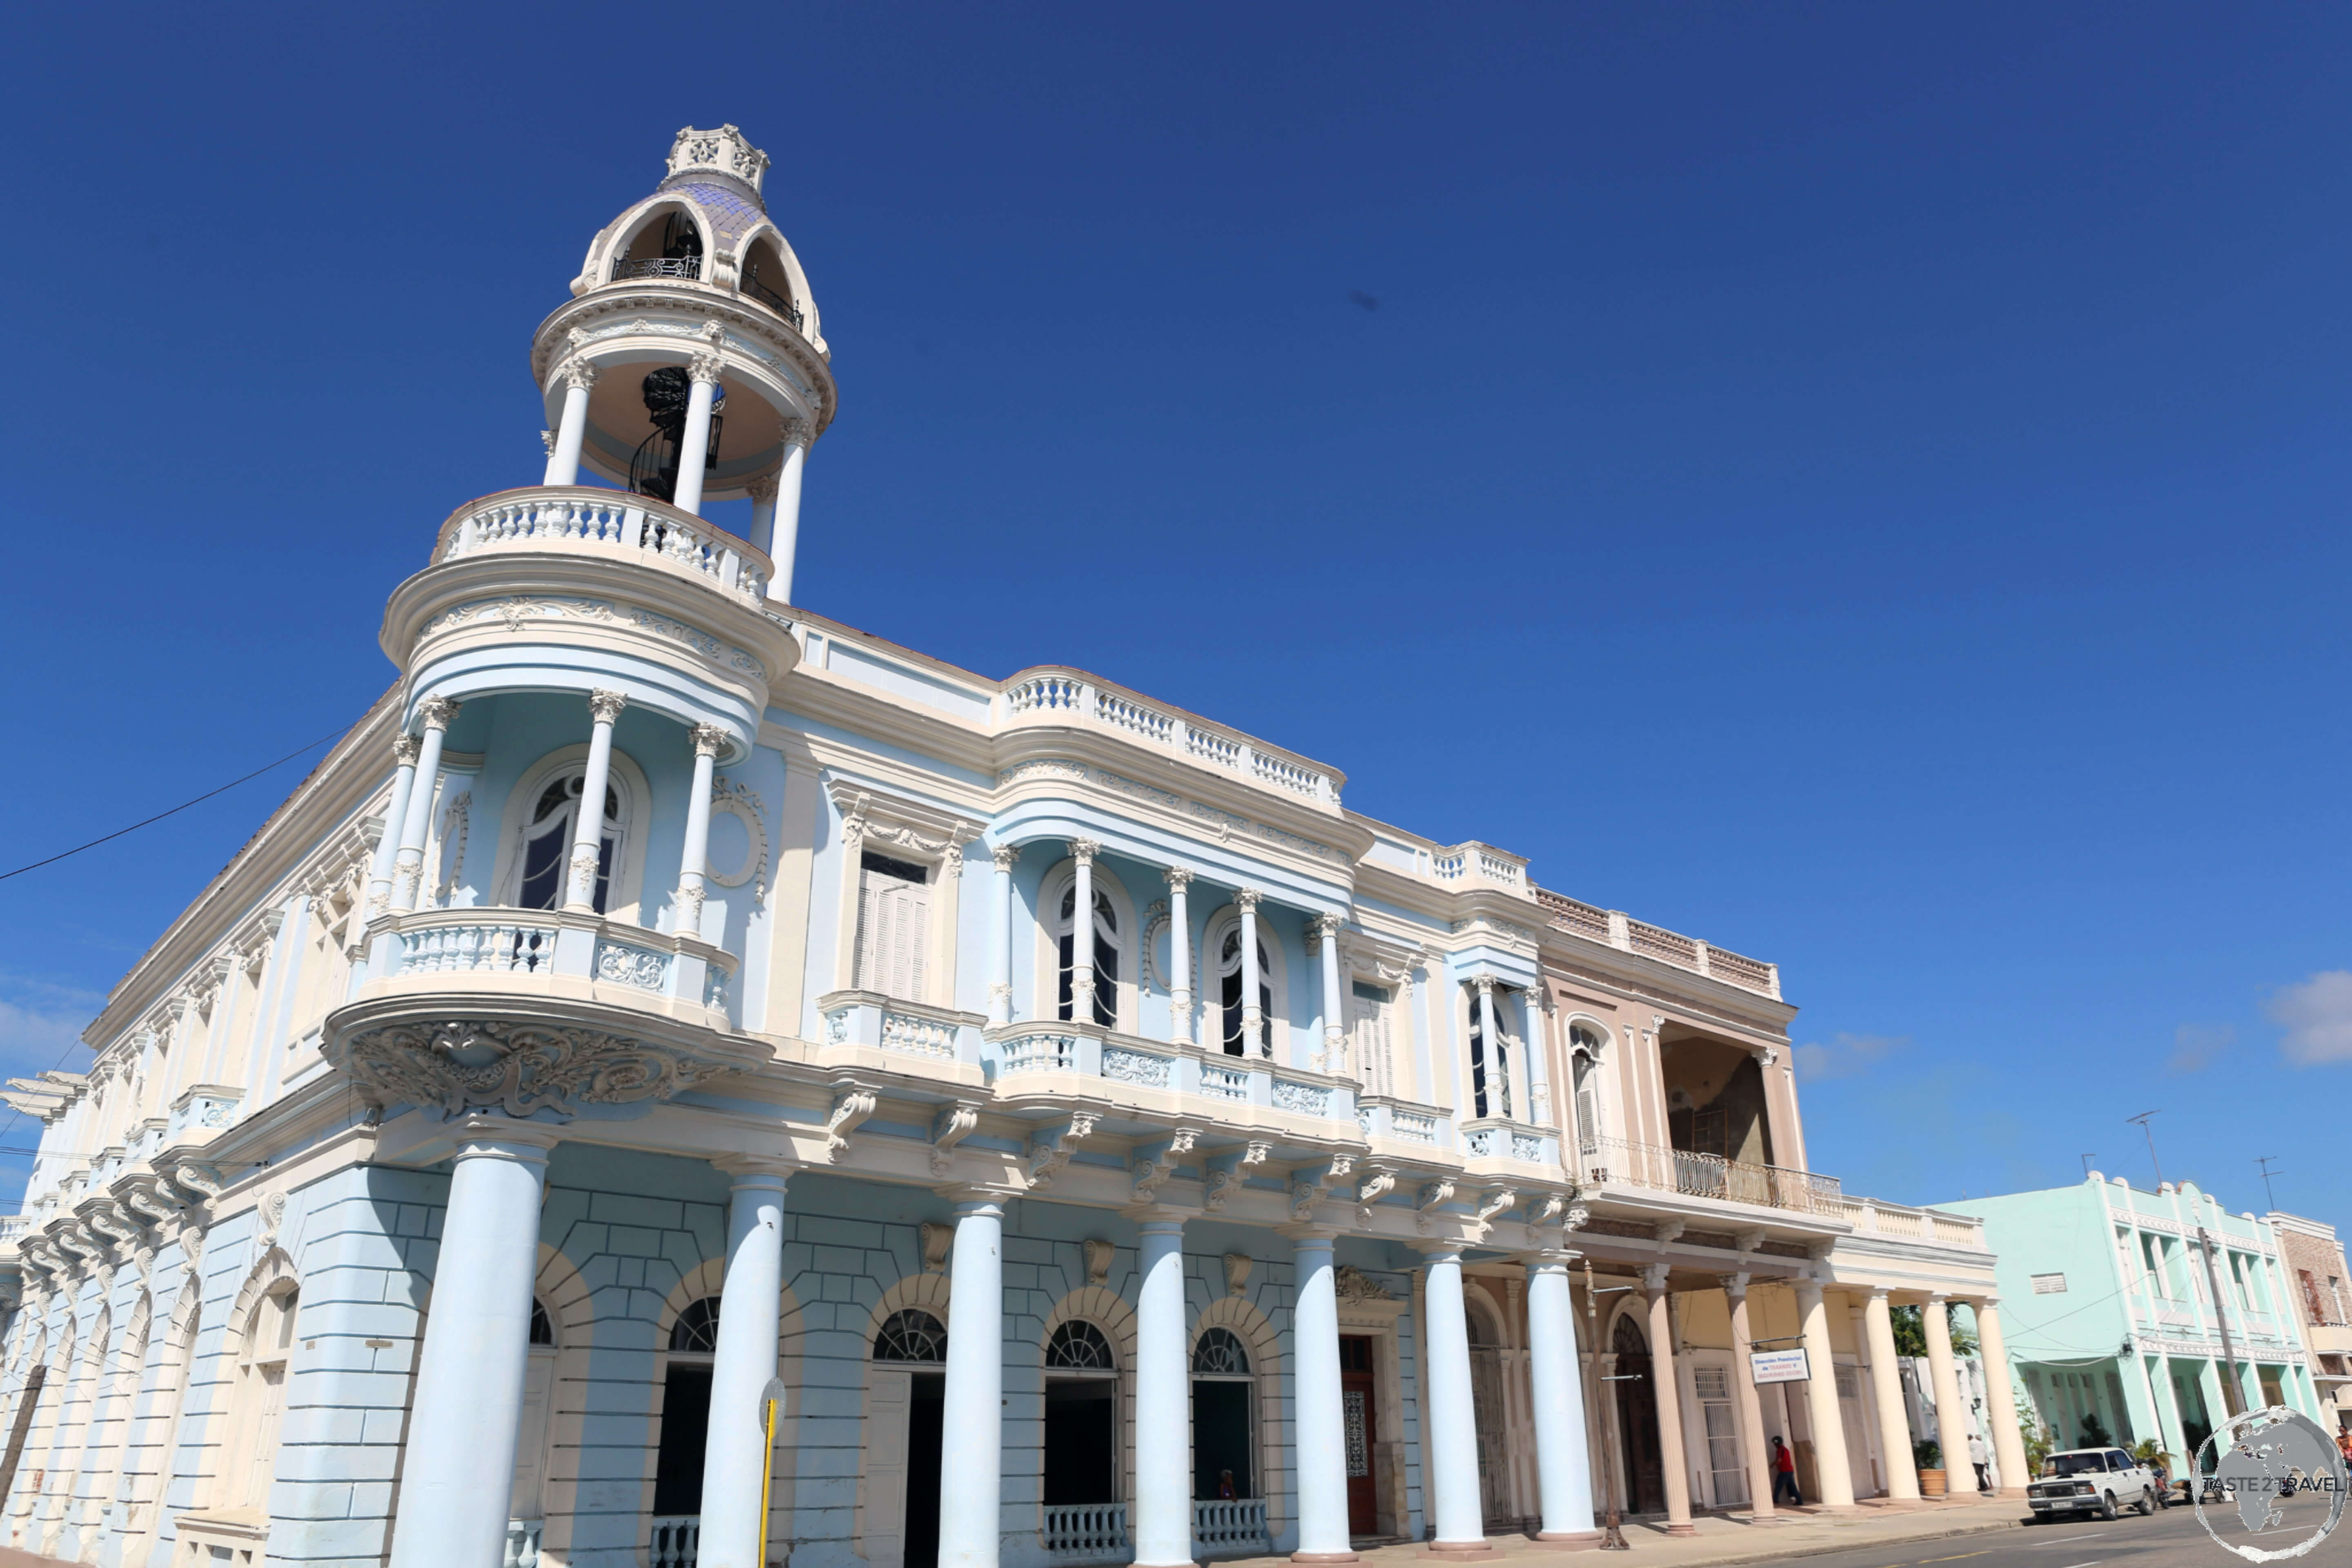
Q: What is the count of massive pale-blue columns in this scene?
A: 7